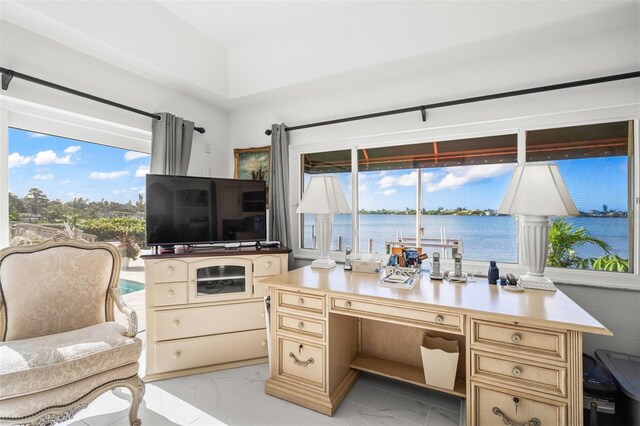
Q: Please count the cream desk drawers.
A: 7